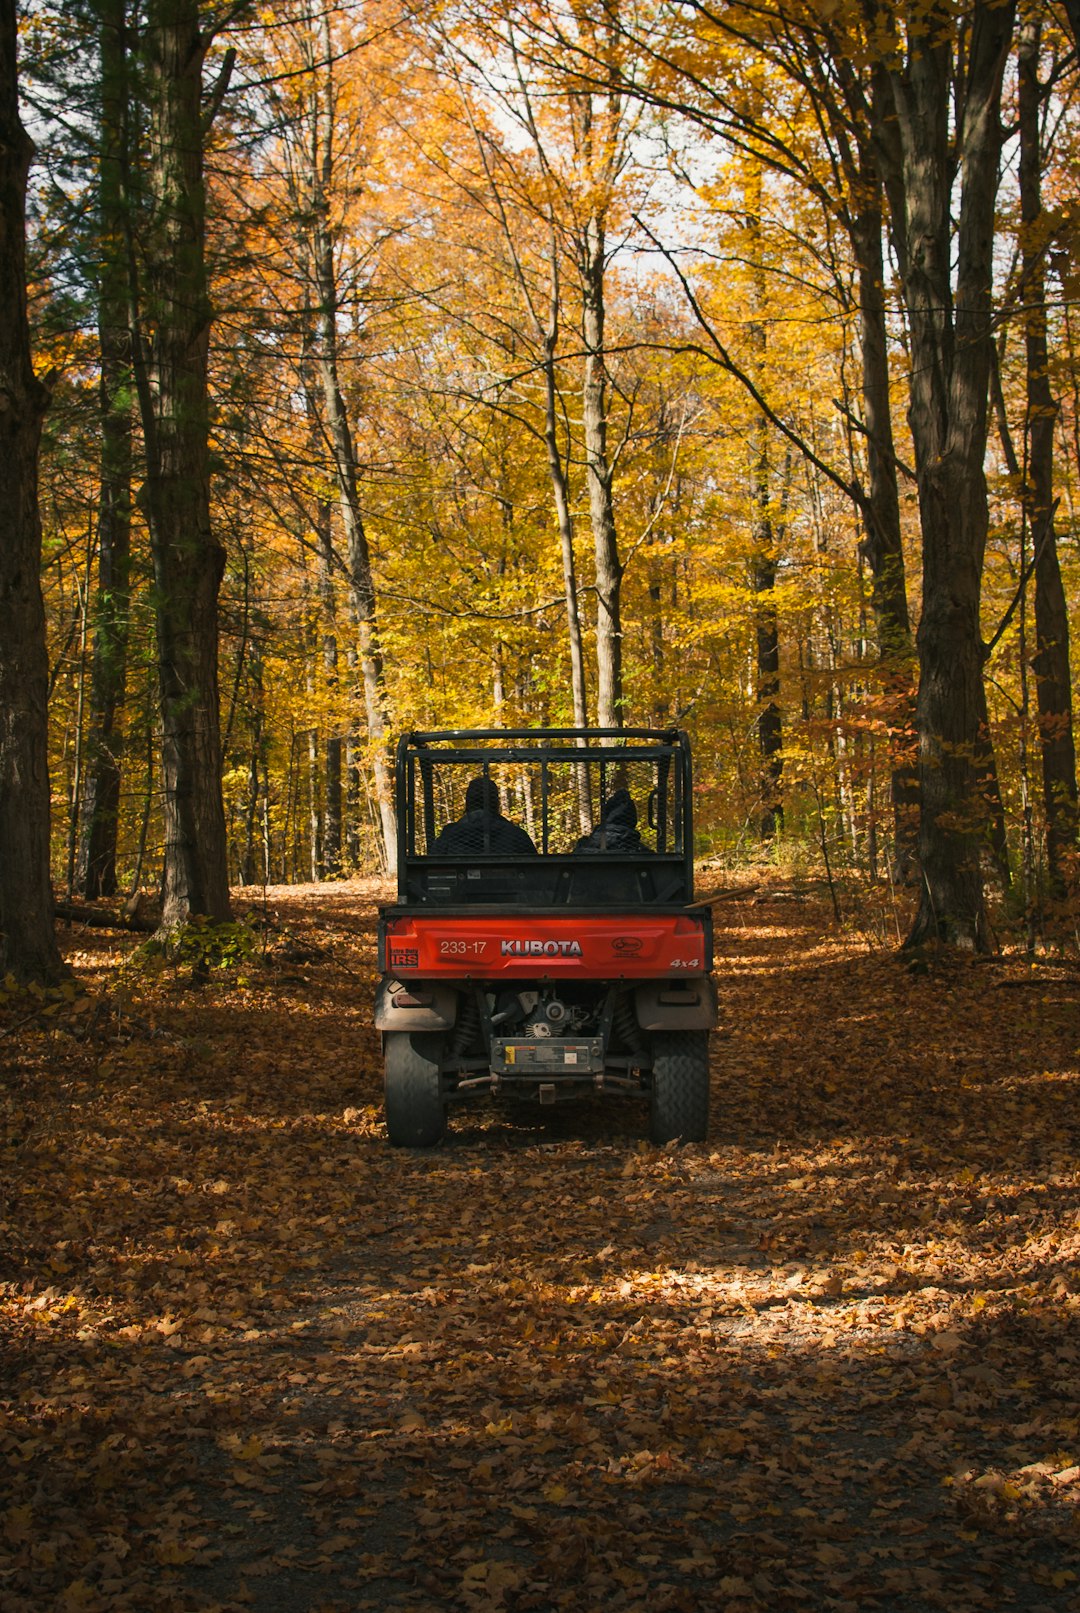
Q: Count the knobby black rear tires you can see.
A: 2